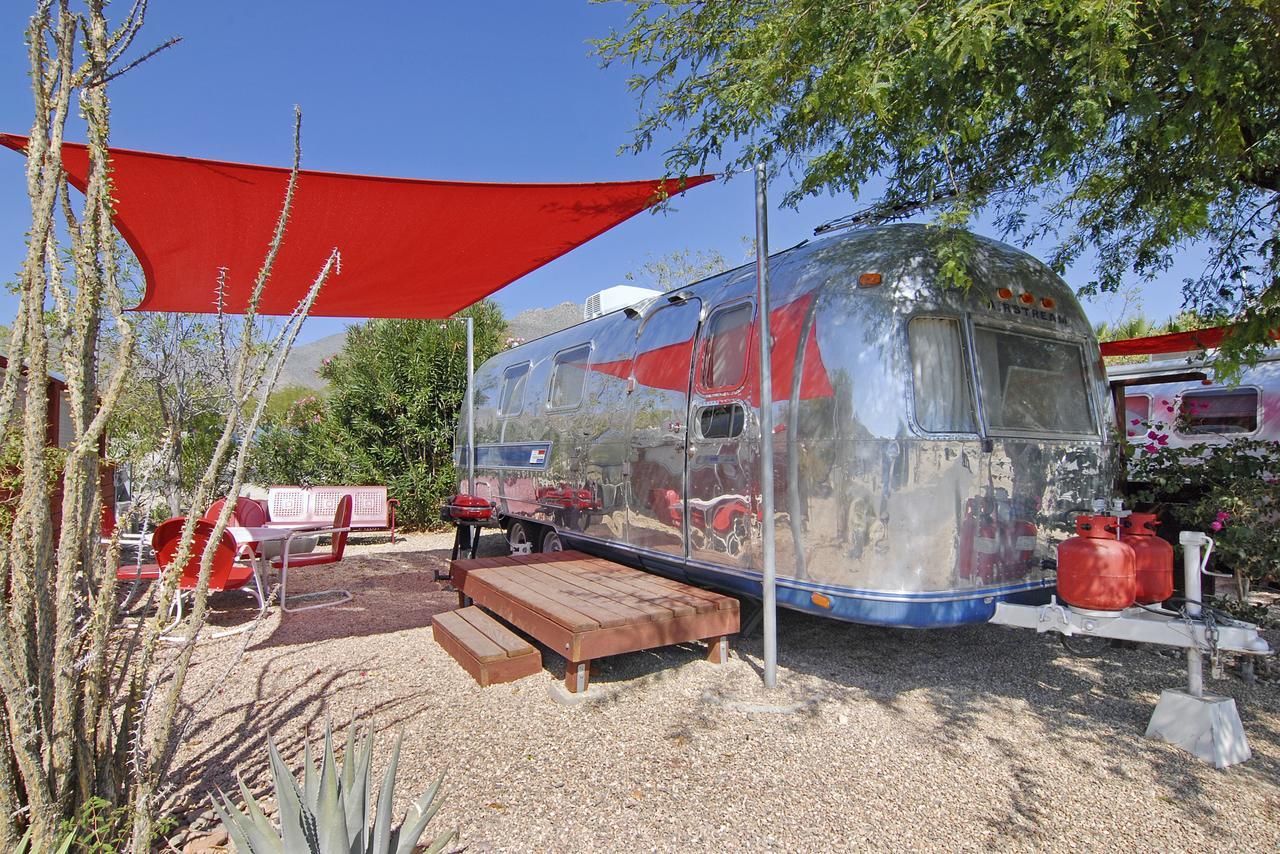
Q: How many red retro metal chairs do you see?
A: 4